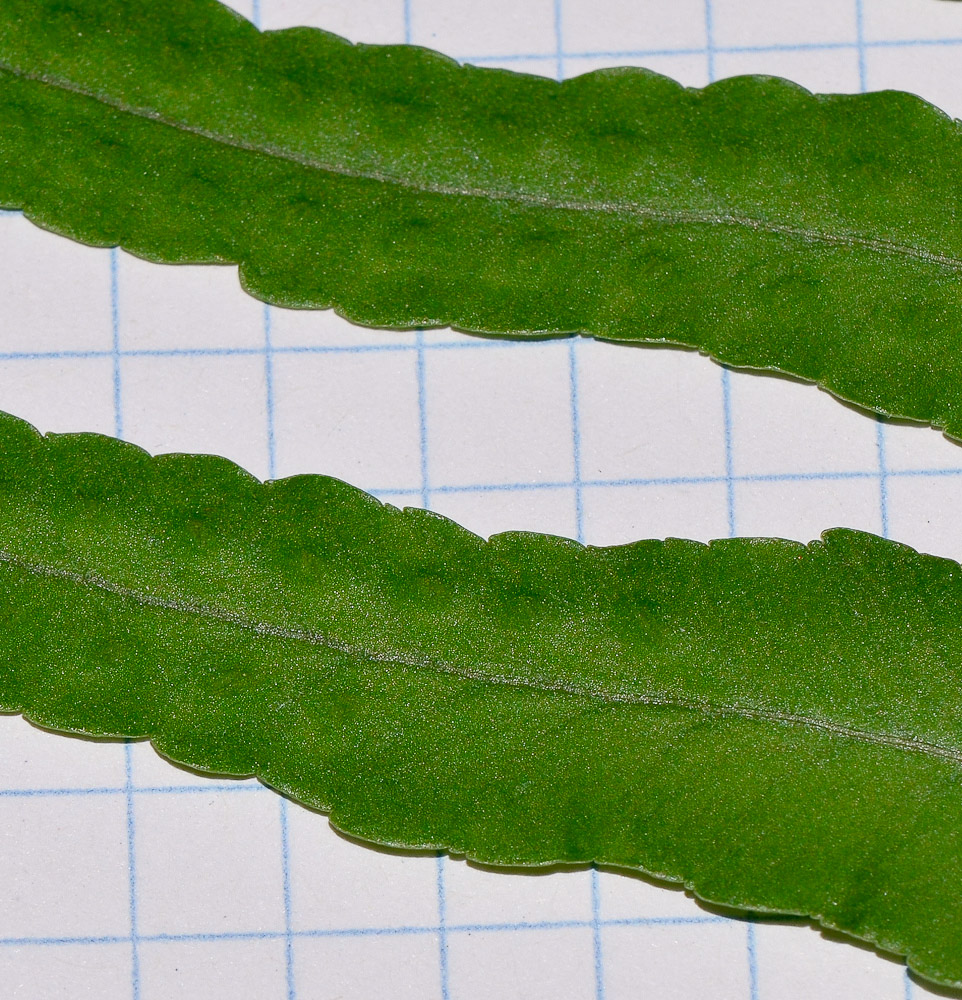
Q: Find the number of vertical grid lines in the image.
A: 6